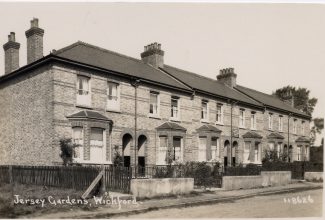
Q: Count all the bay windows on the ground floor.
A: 6